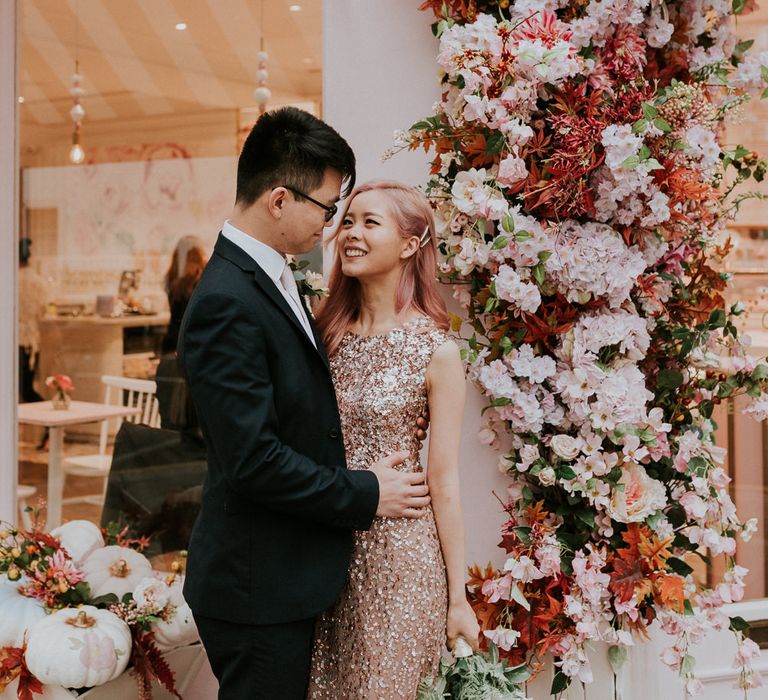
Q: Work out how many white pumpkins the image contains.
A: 5